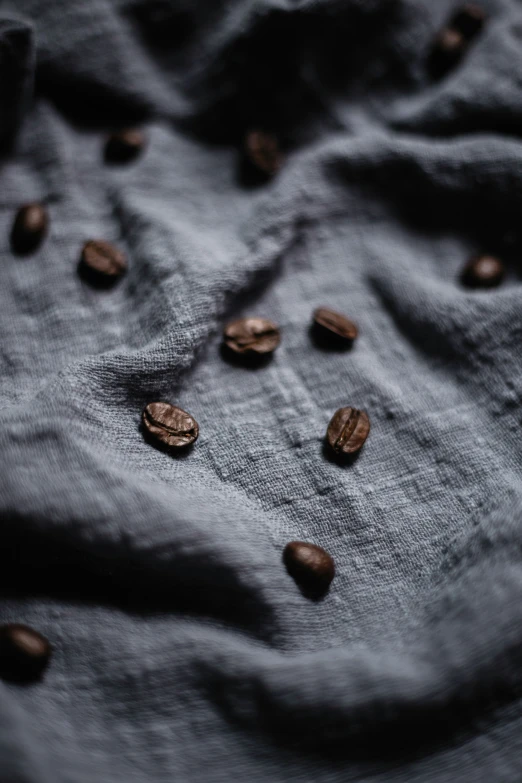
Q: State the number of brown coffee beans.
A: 13